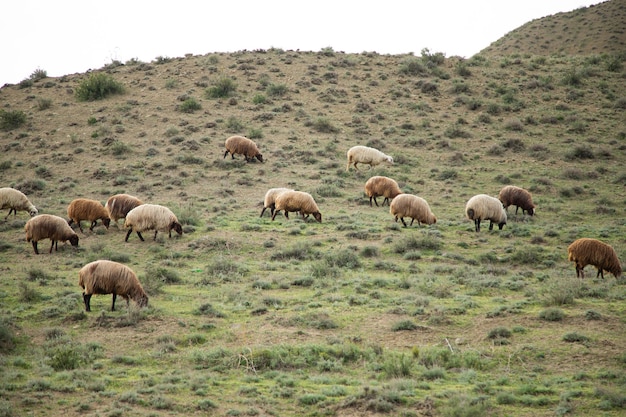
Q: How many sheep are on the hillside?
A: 15